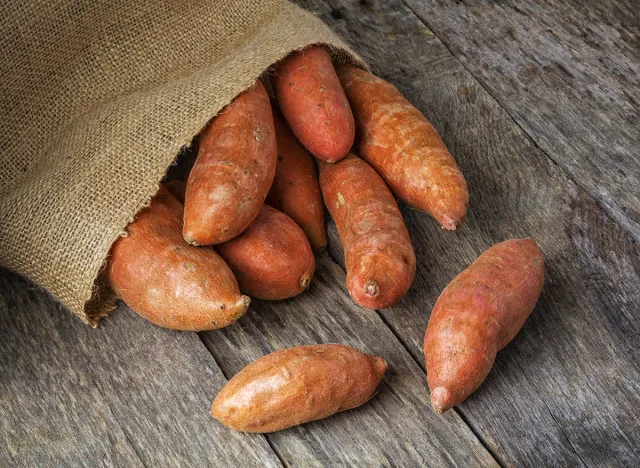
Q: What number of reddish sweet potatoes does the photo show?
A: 9